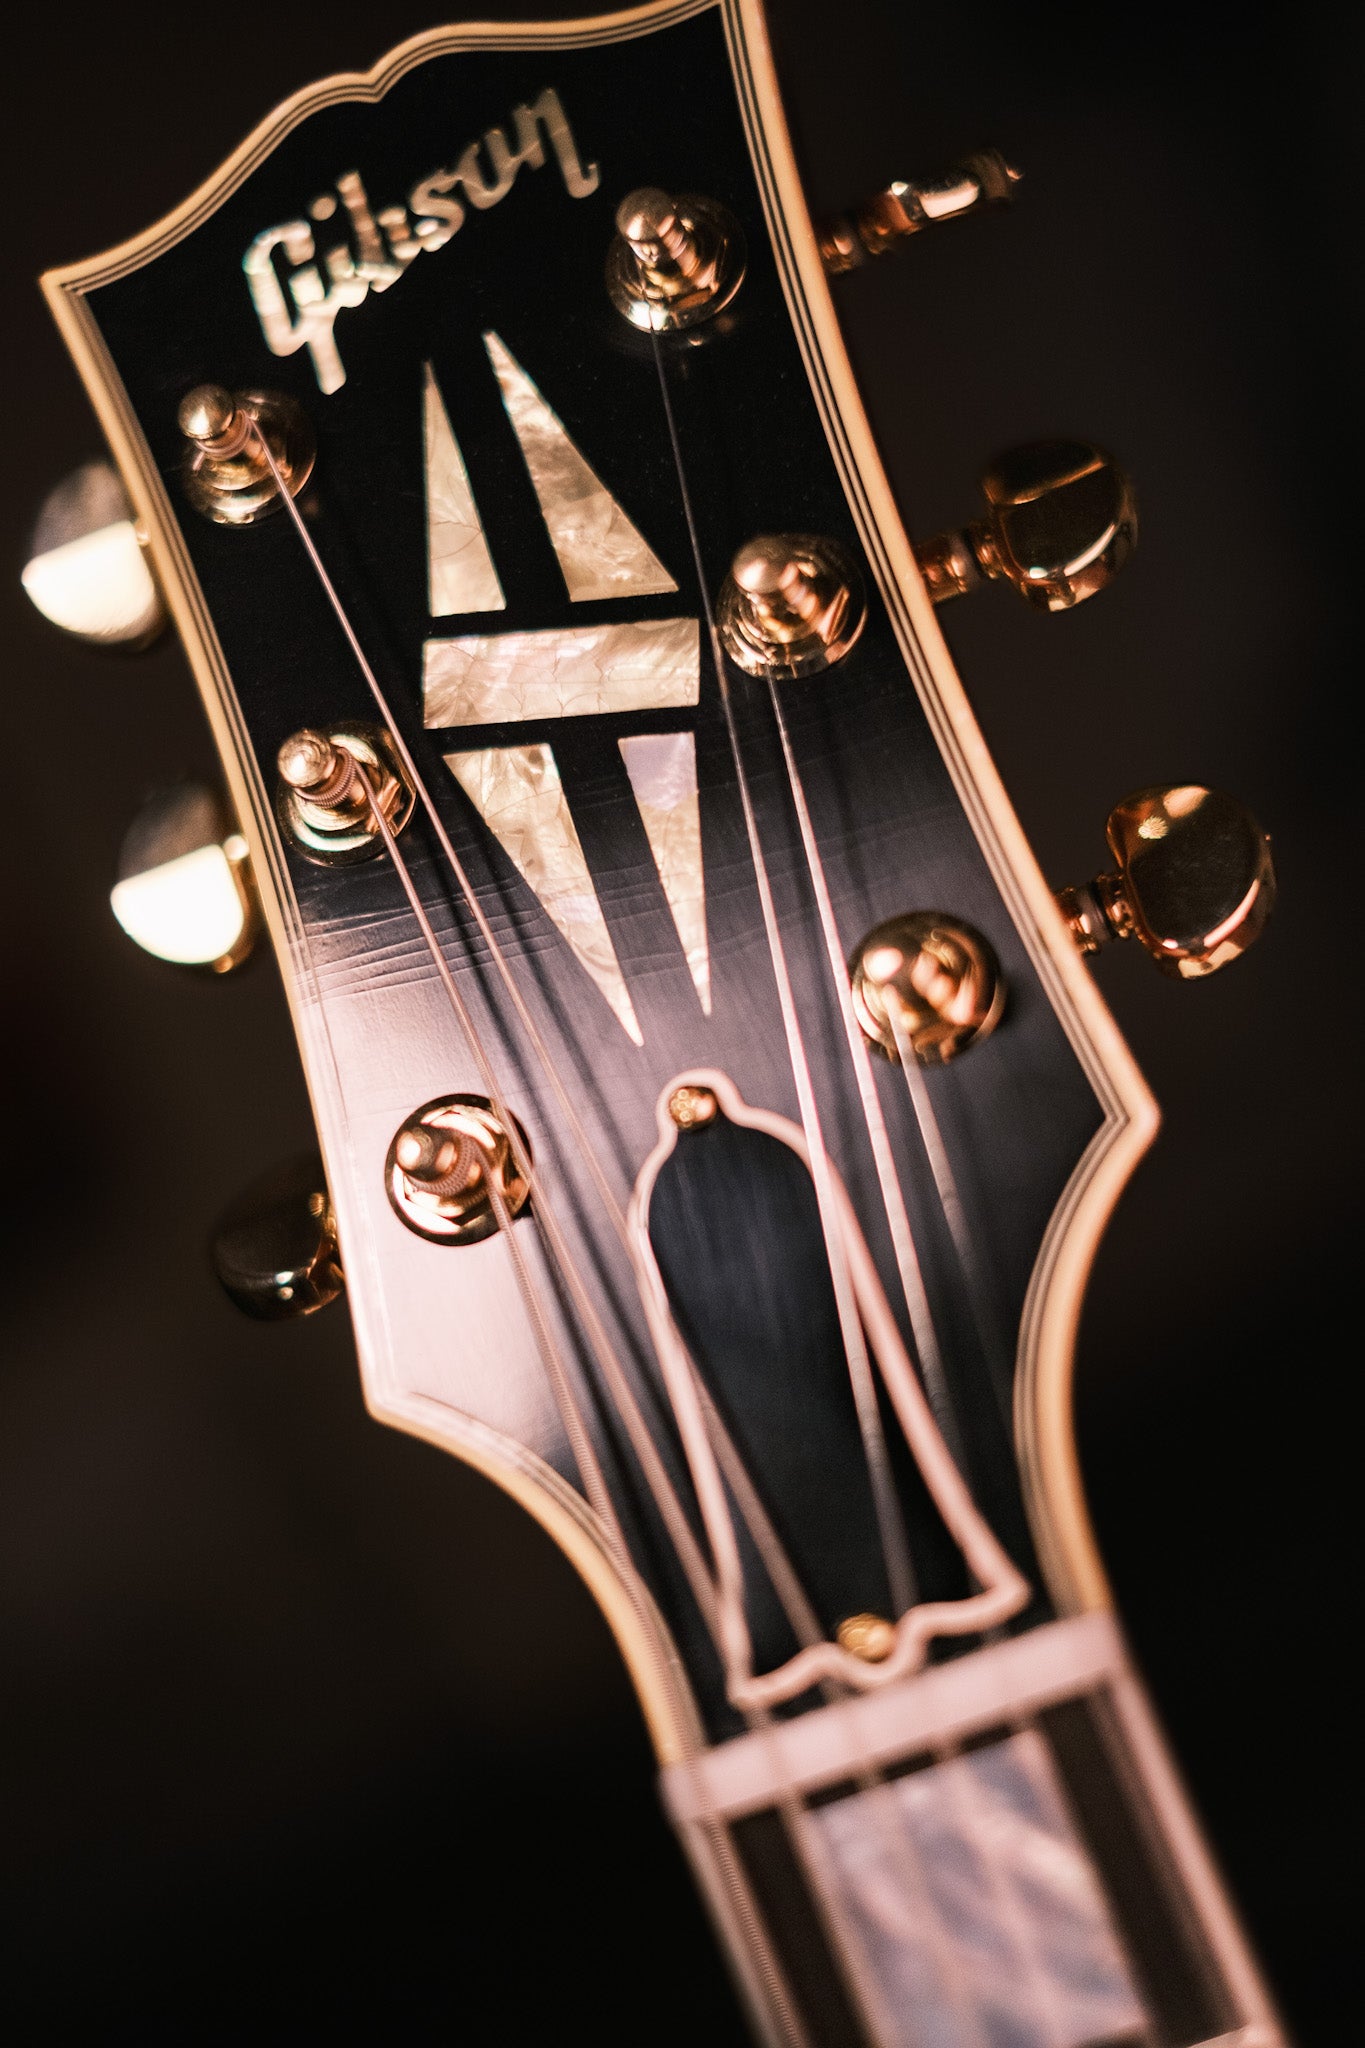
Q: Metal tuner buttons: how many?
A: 6